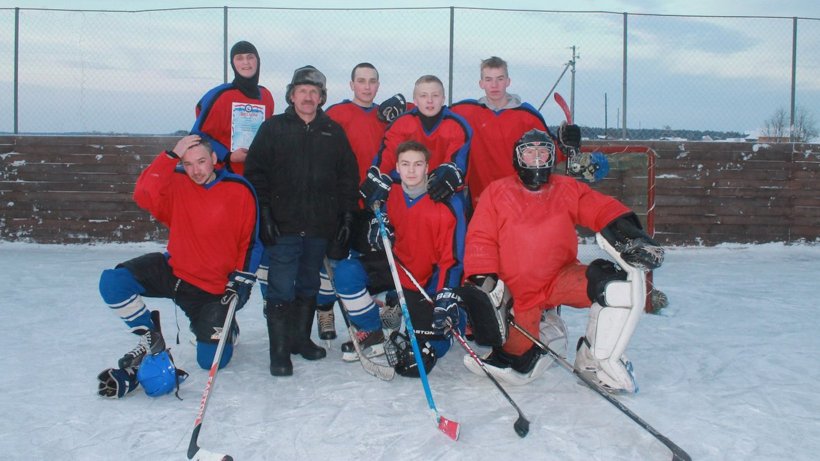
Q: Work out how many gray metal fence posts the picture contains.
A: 5